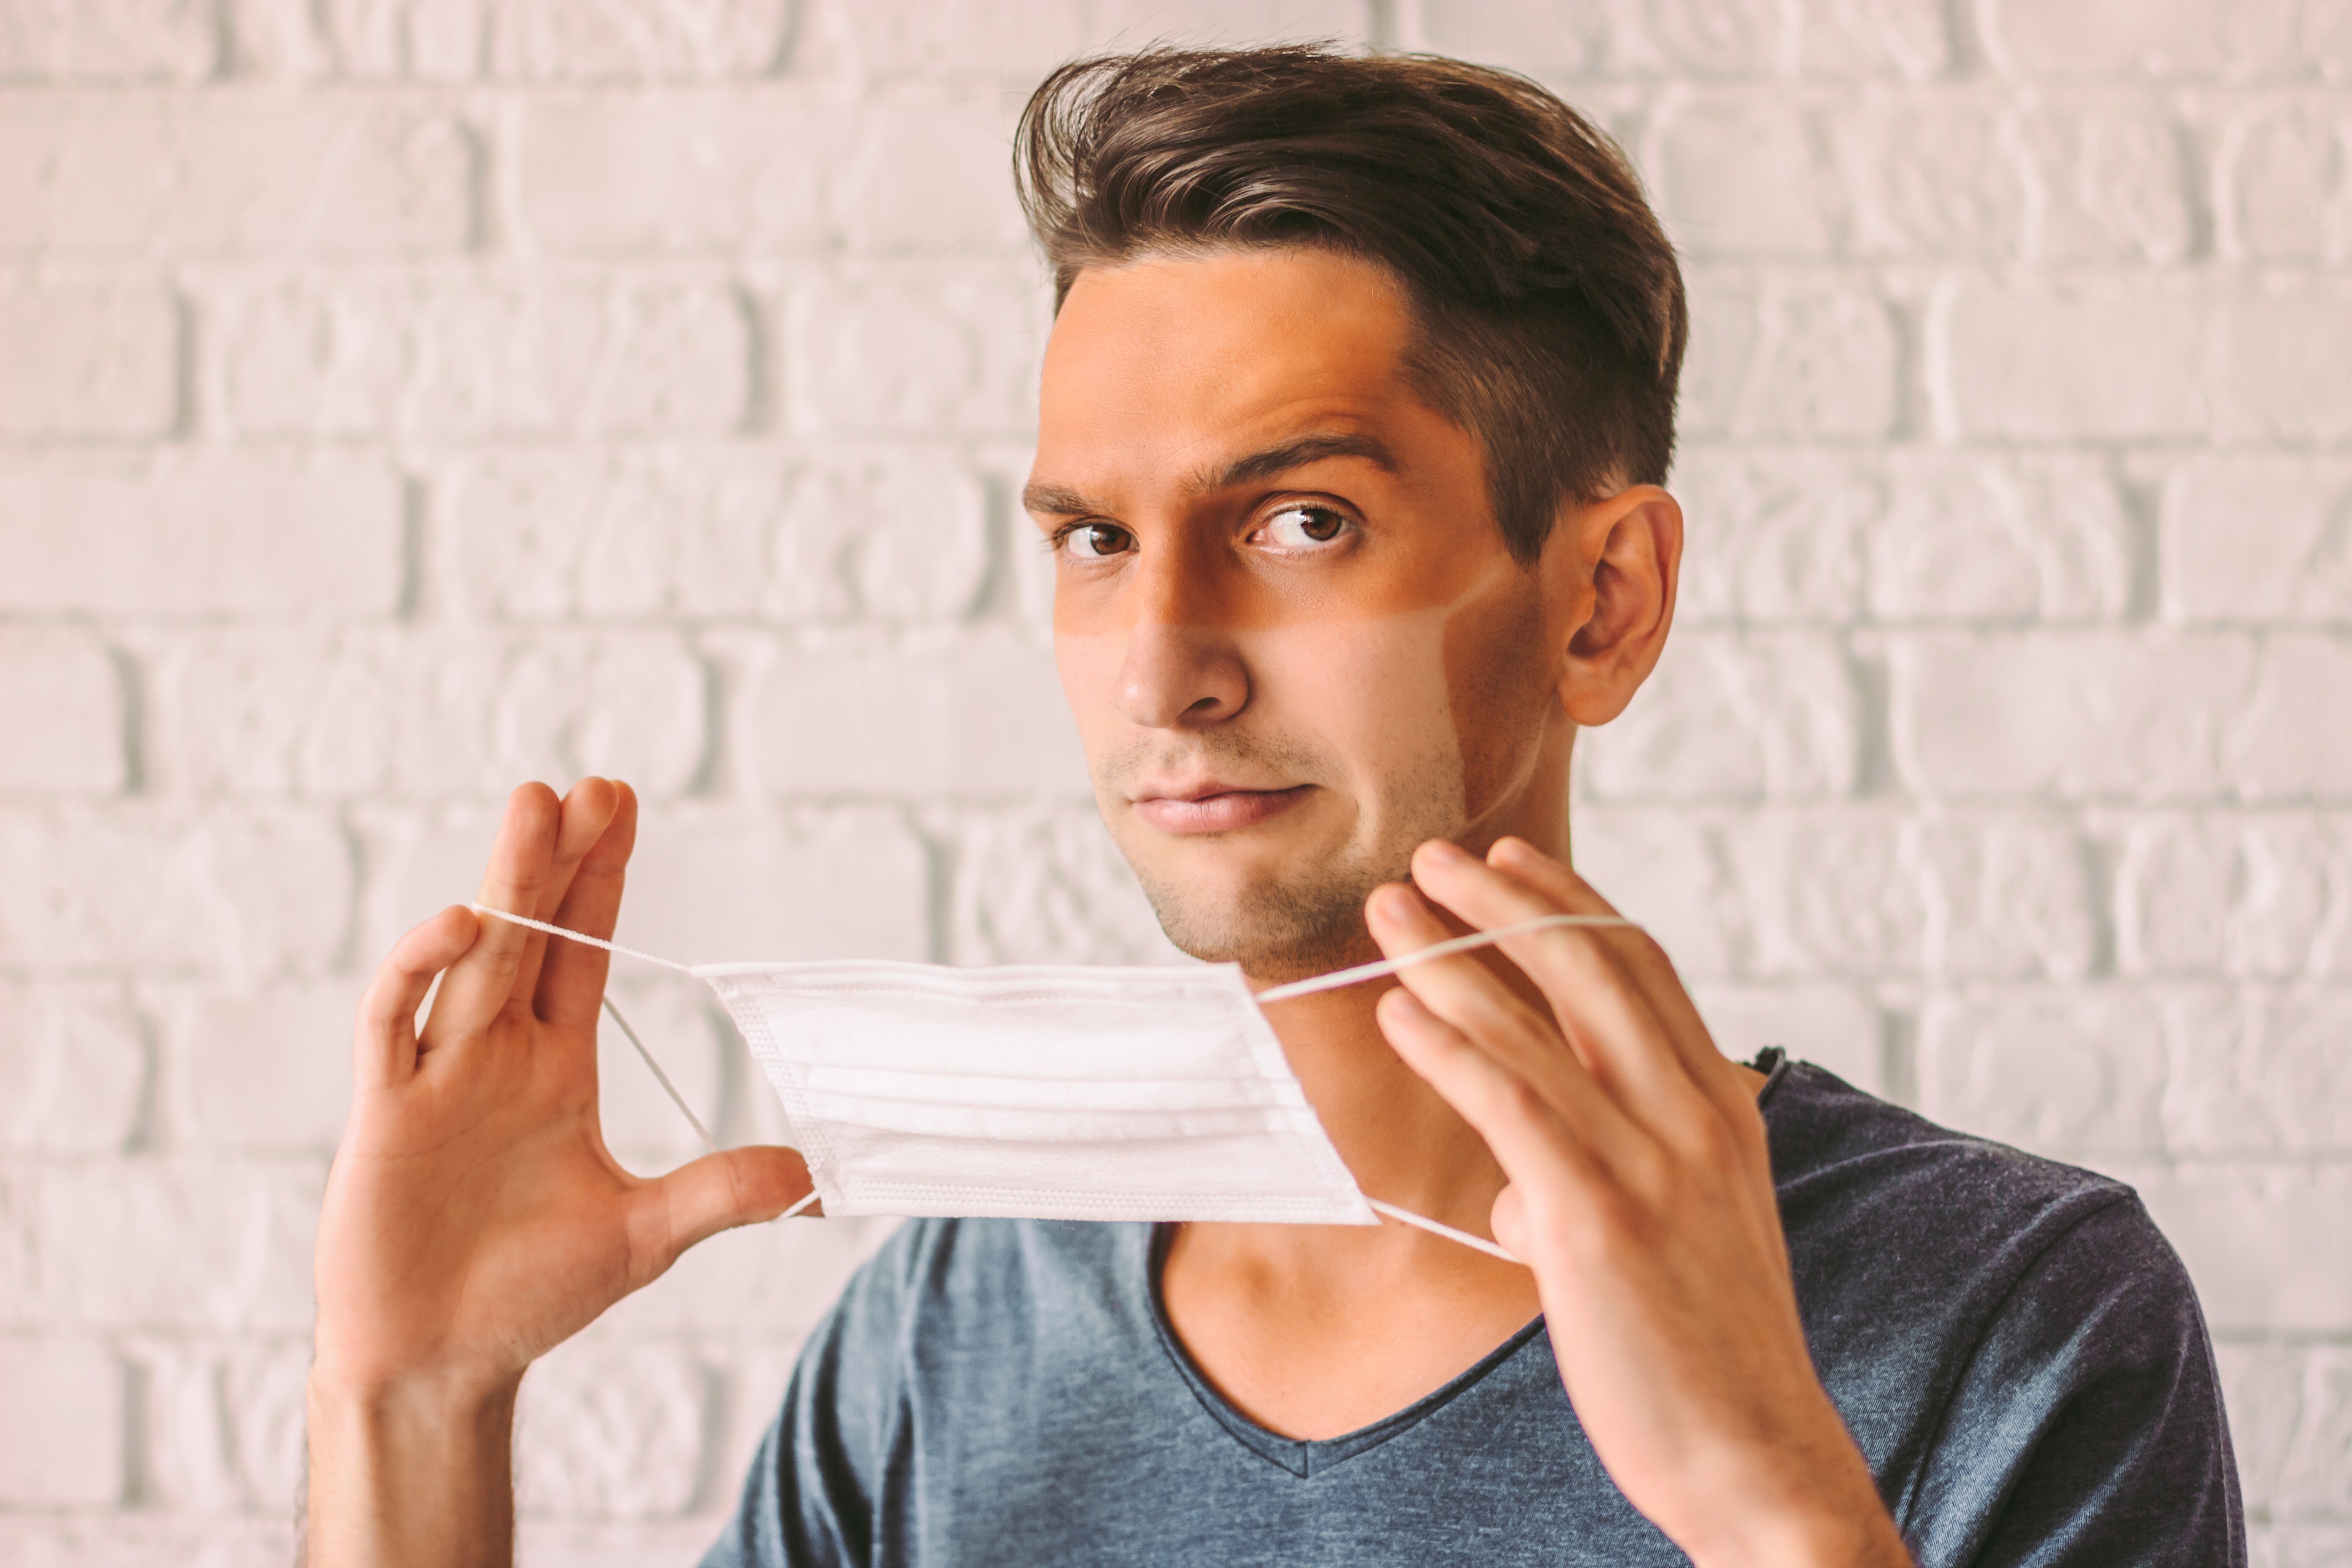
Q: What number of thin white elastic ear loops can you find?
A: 2